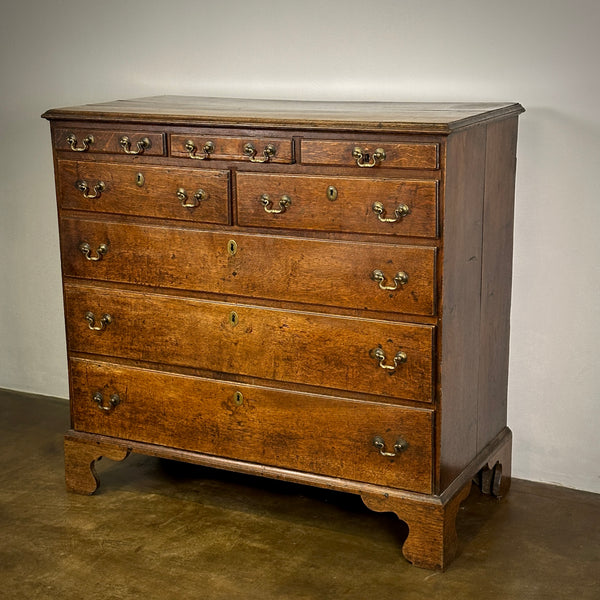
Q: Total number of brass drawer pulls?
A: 15